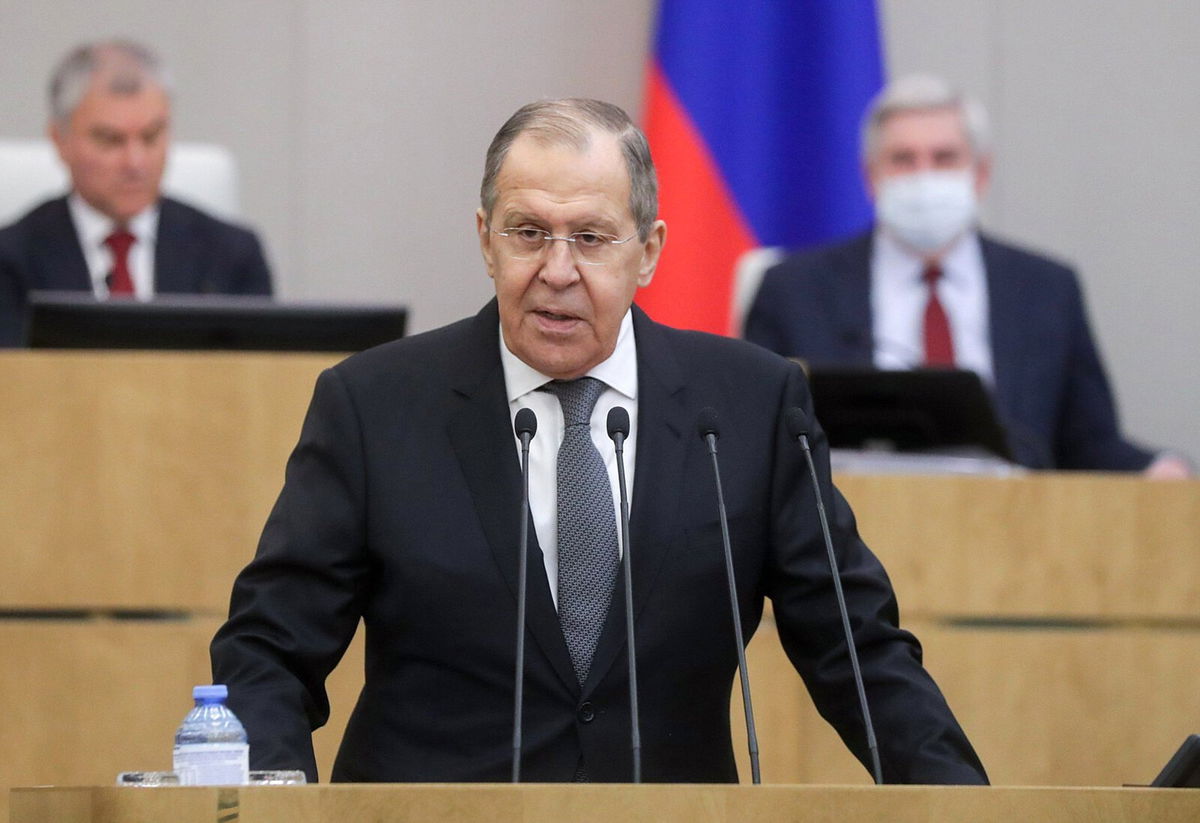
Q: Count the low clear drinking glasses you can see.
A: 2